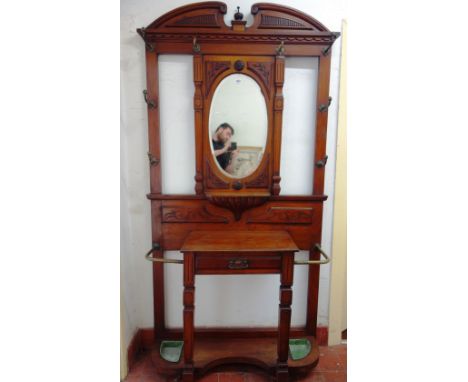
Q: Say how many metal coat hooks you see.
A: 8